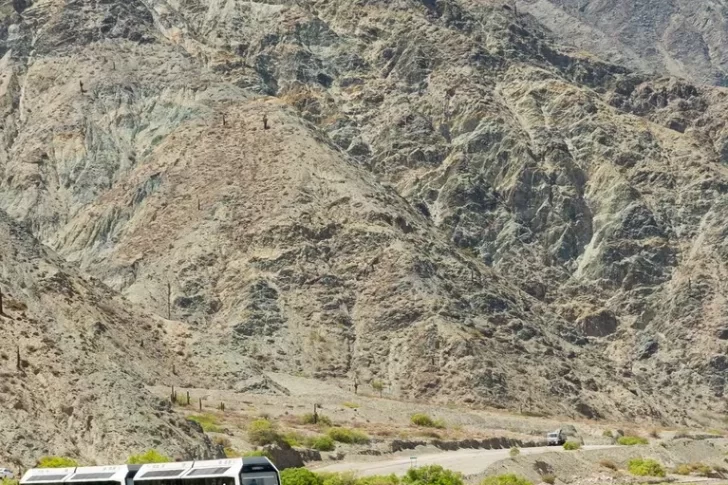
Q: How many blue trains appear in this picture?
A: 0